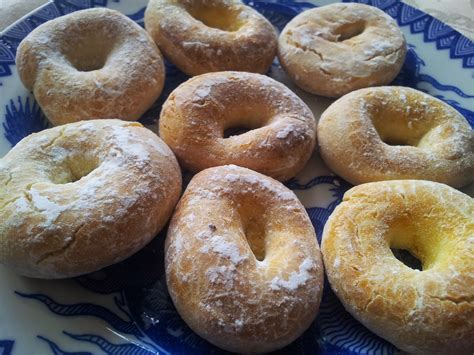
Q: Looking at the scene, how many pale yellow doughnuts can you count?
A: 8